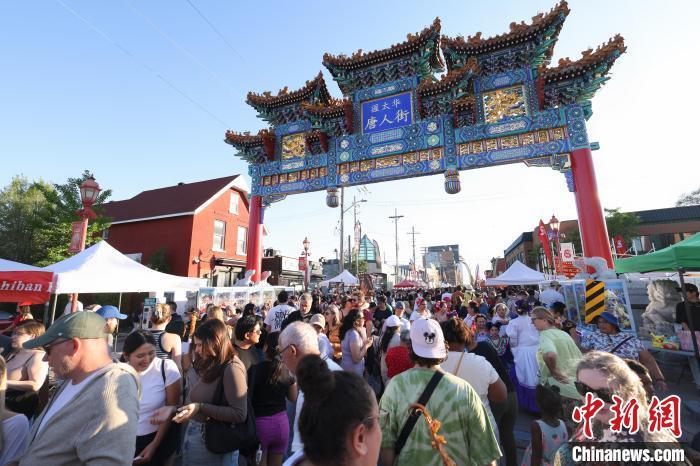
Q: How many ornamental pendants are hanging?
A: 2